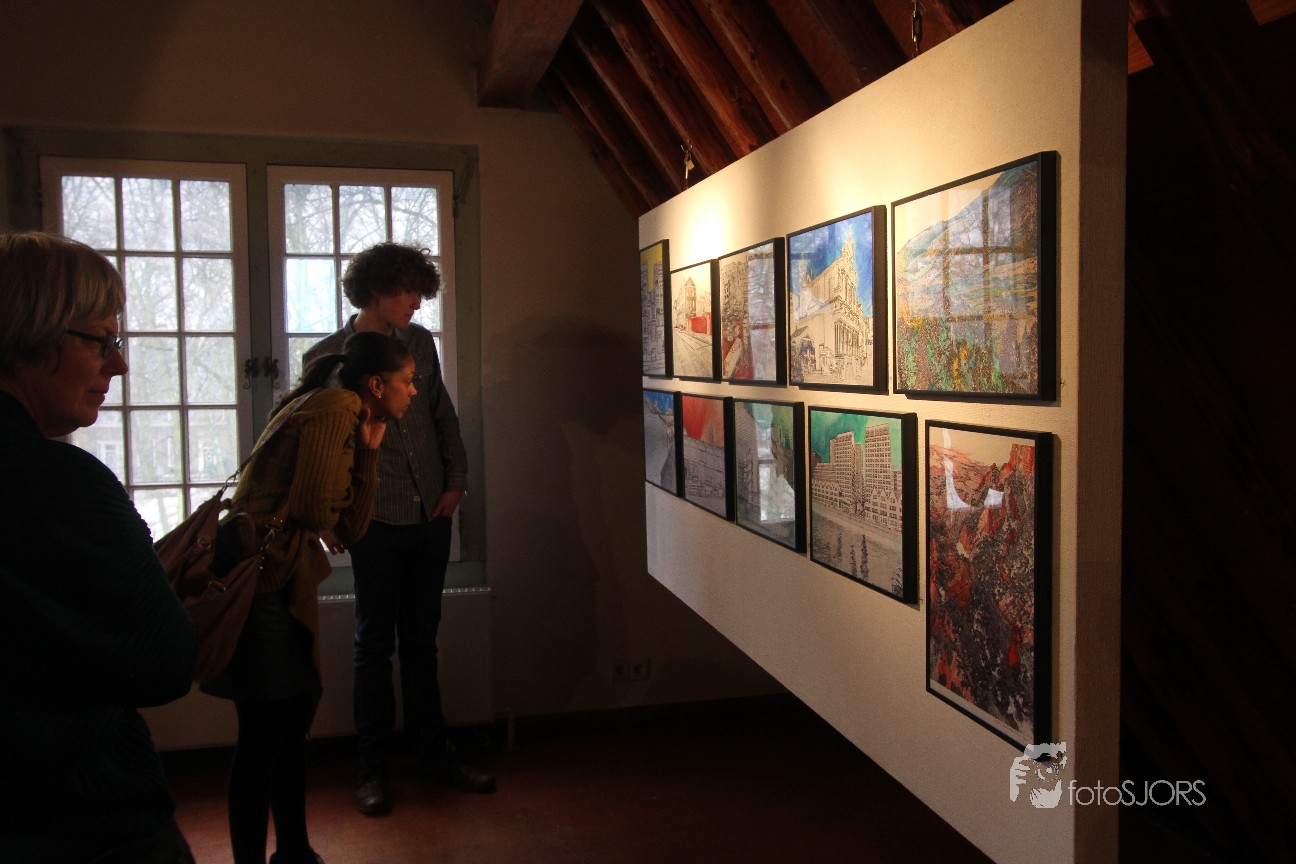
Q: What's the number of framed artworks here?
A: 10